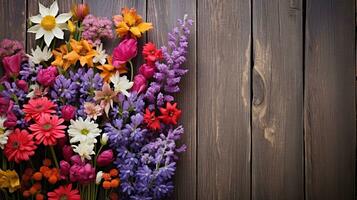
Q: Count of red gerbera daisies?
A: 4